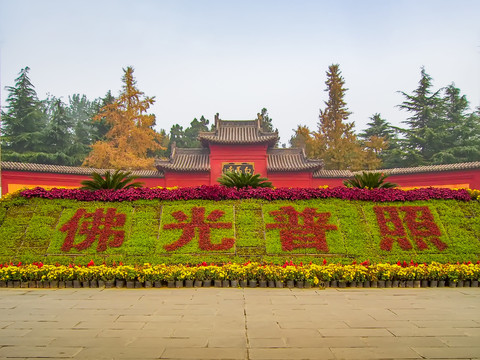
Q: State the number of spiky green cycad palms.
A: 3